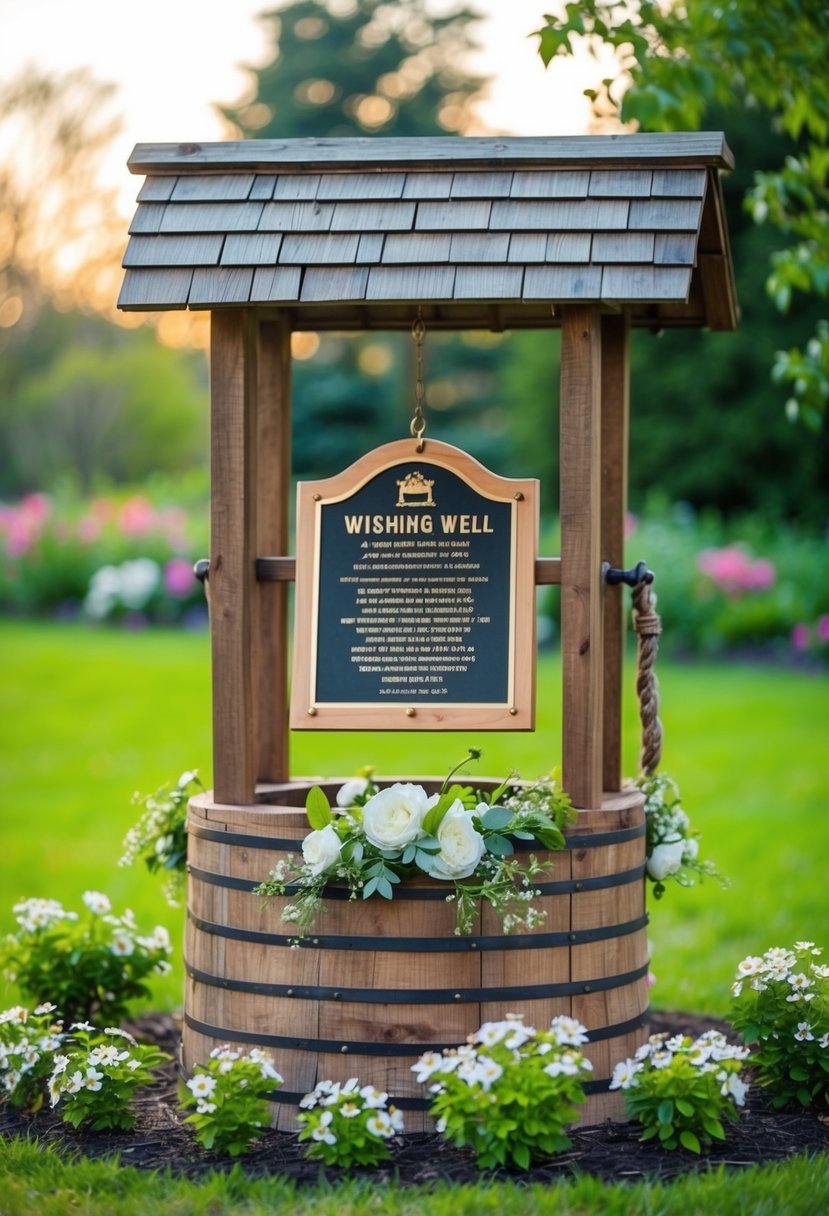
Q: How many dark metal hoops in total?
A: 6